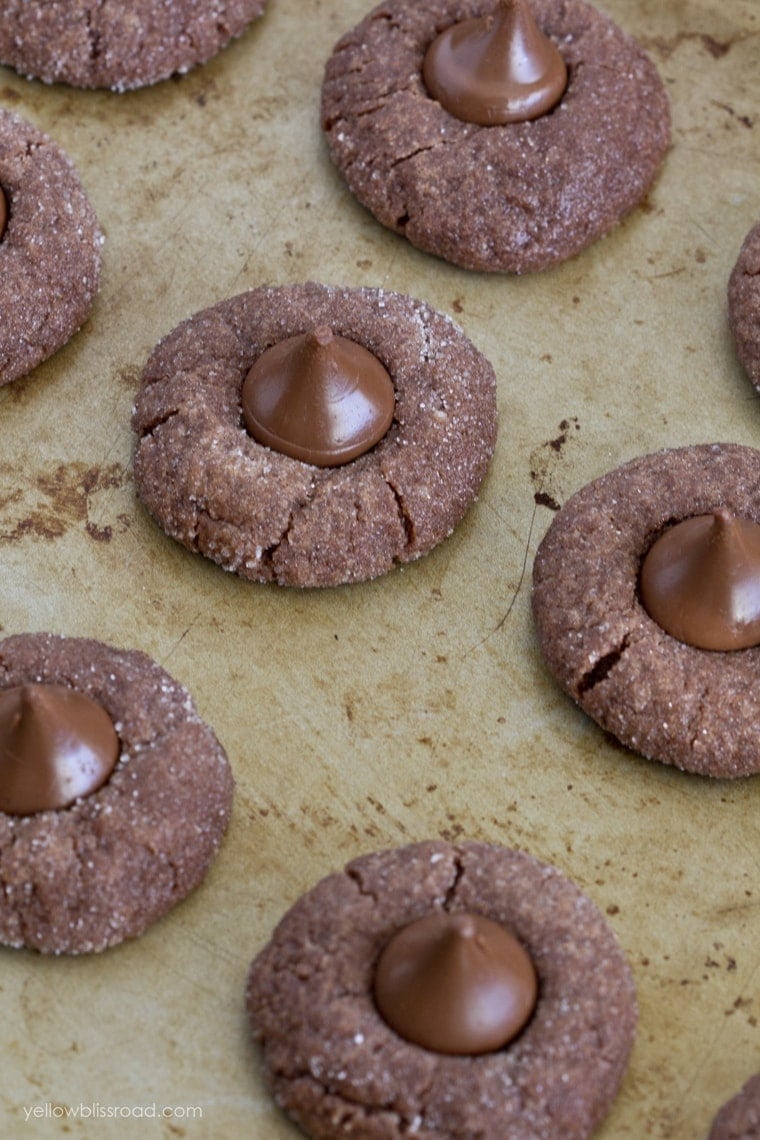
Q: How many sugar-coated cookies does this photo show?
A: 9